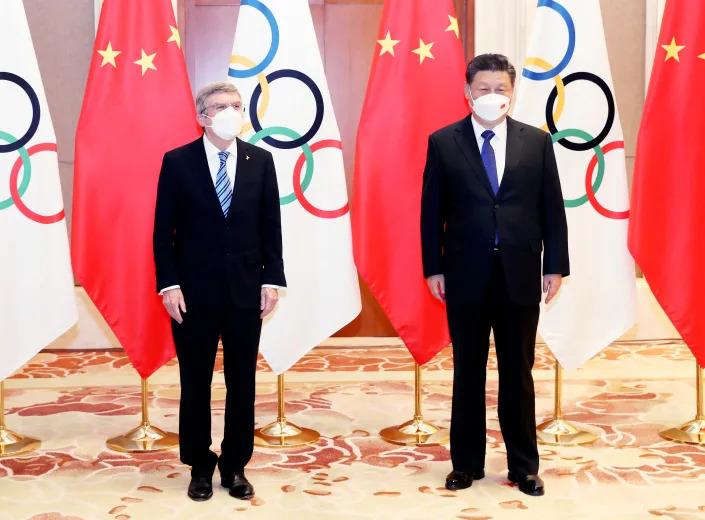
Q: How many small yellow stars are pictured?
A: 8